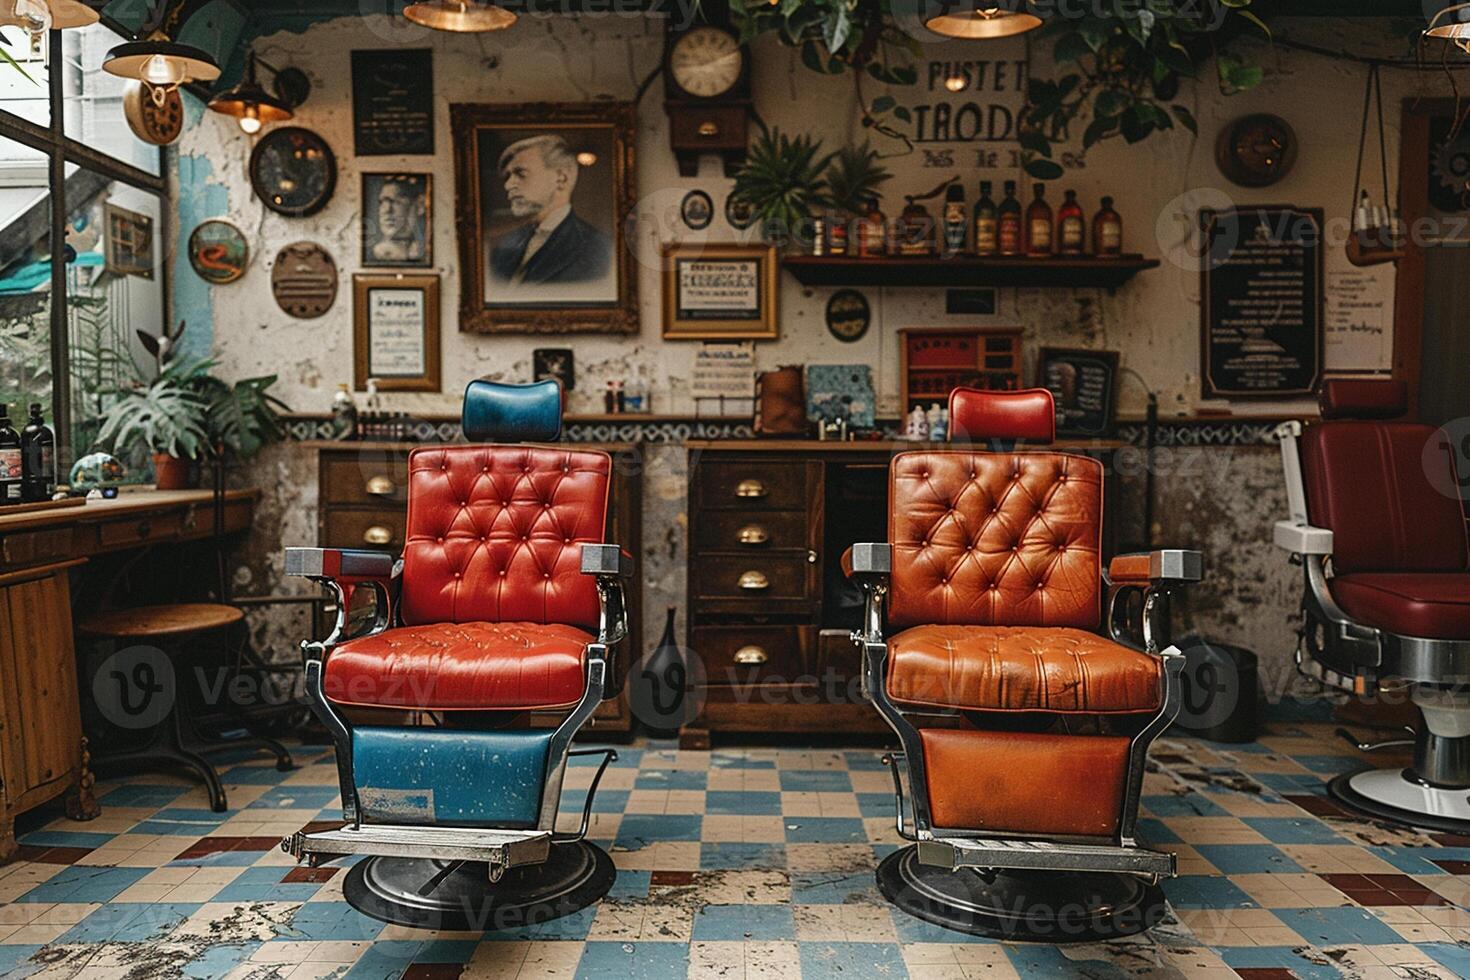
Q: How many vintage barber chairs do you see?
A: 3